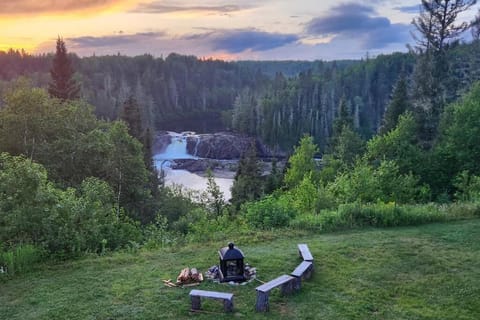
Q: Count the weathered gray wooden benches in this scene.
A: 4